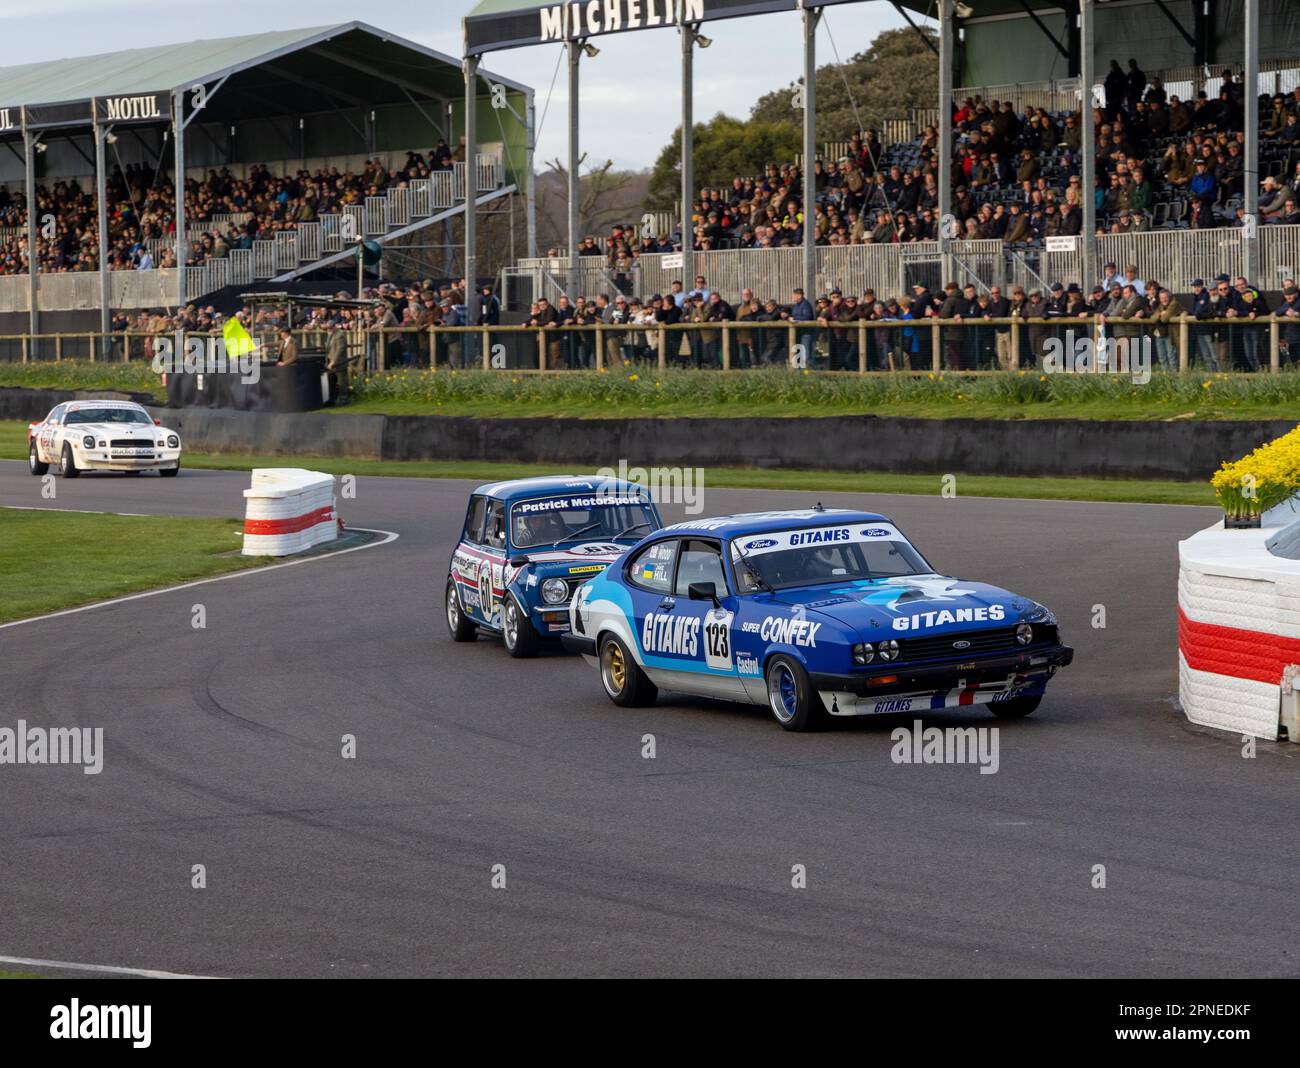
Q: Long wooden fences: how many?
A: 1